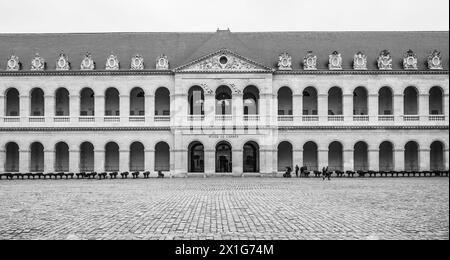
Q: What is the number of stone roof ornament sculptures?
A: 14